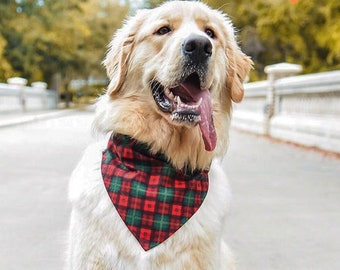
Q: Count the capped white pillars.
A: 3